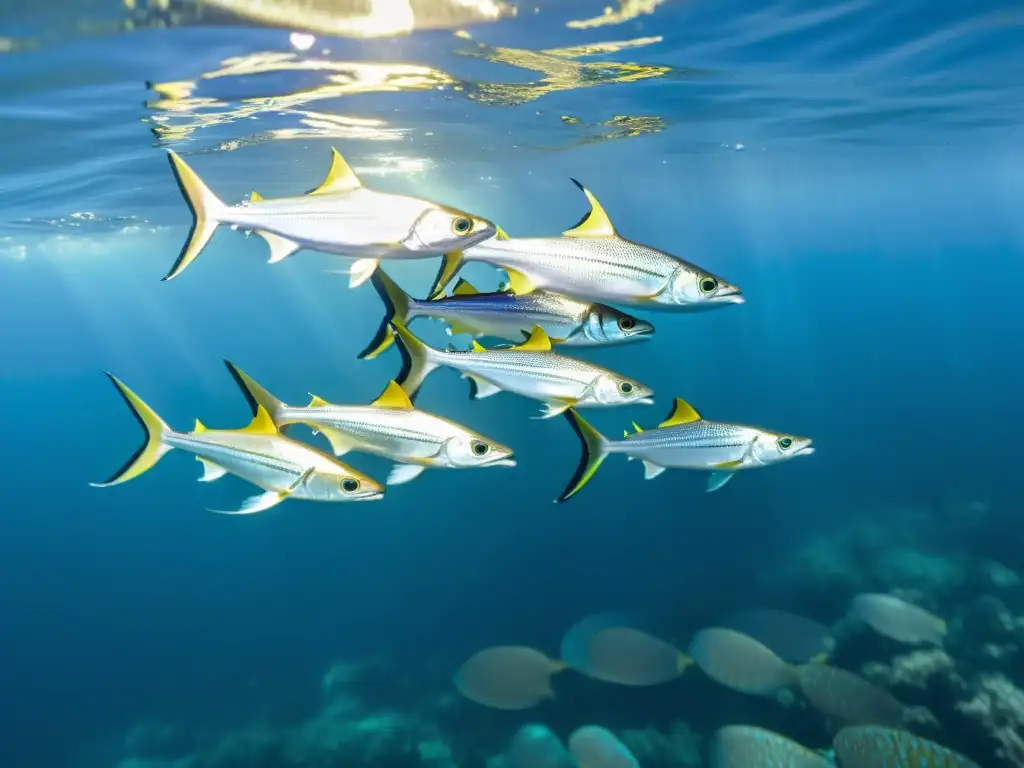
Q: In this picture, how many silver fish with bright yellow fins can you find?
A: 7